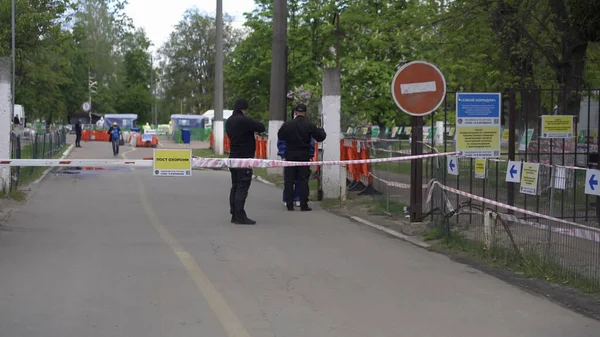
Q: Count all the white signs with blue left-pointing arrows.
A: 3